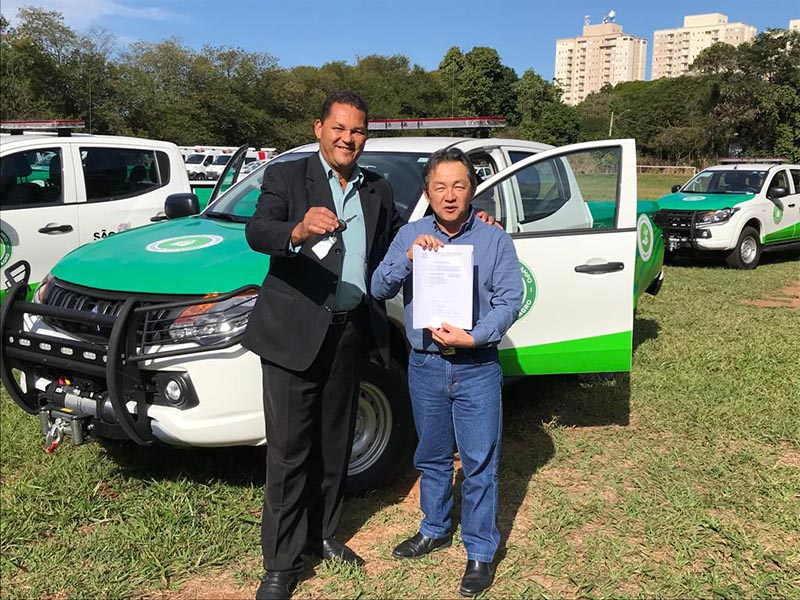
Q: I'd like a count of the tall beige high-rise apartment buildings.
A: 2